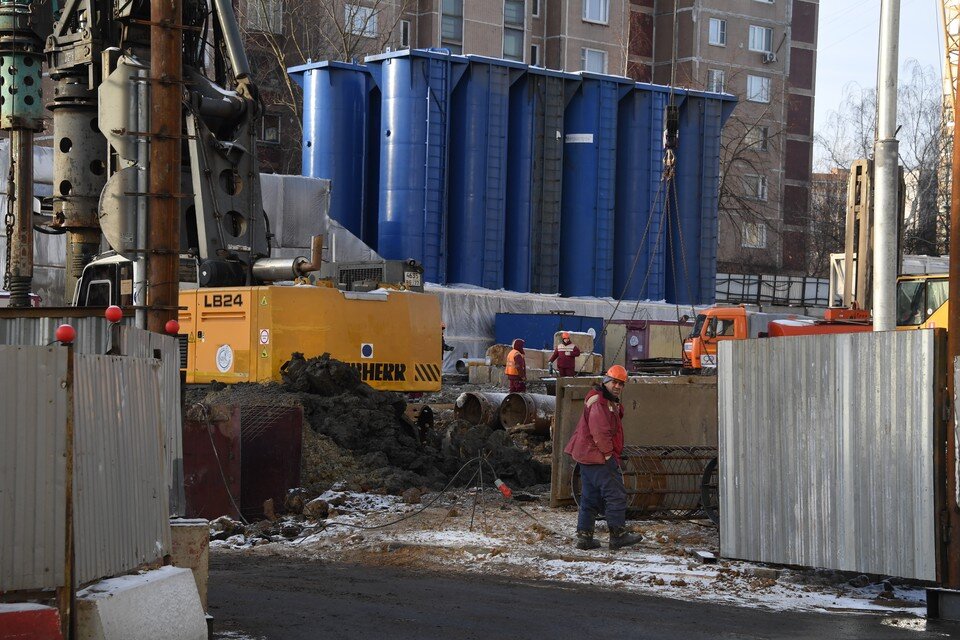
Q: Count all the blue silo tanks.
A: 7